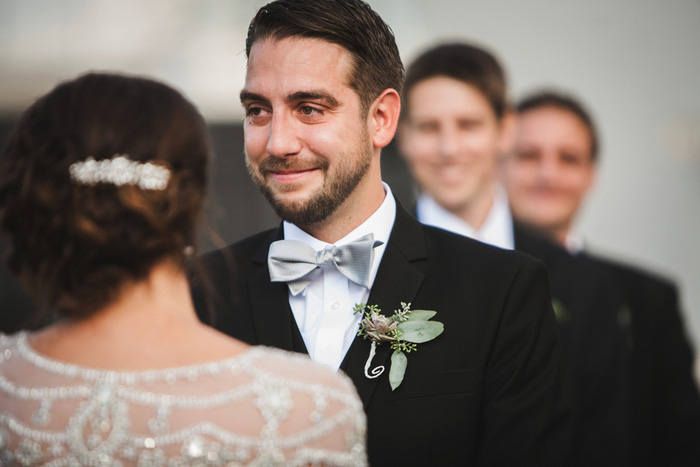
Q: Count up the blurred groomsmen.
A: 2